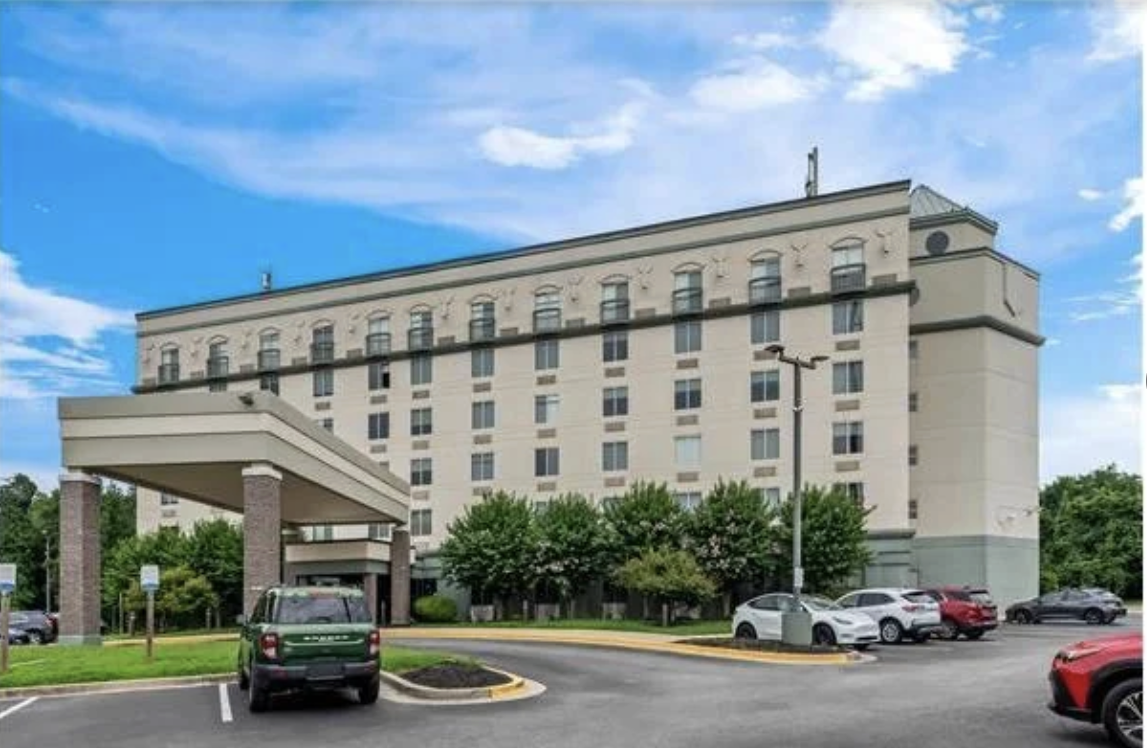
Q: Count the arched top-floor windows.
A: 12